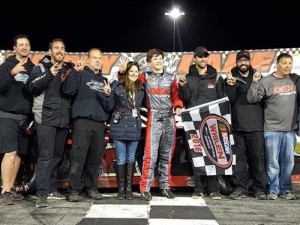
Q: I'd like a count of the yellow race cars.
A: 0